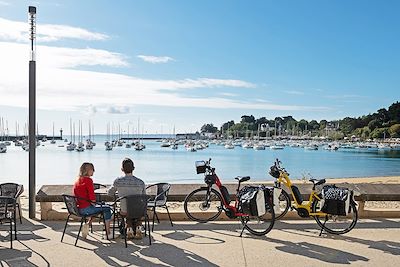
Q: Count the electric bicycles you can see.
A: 2